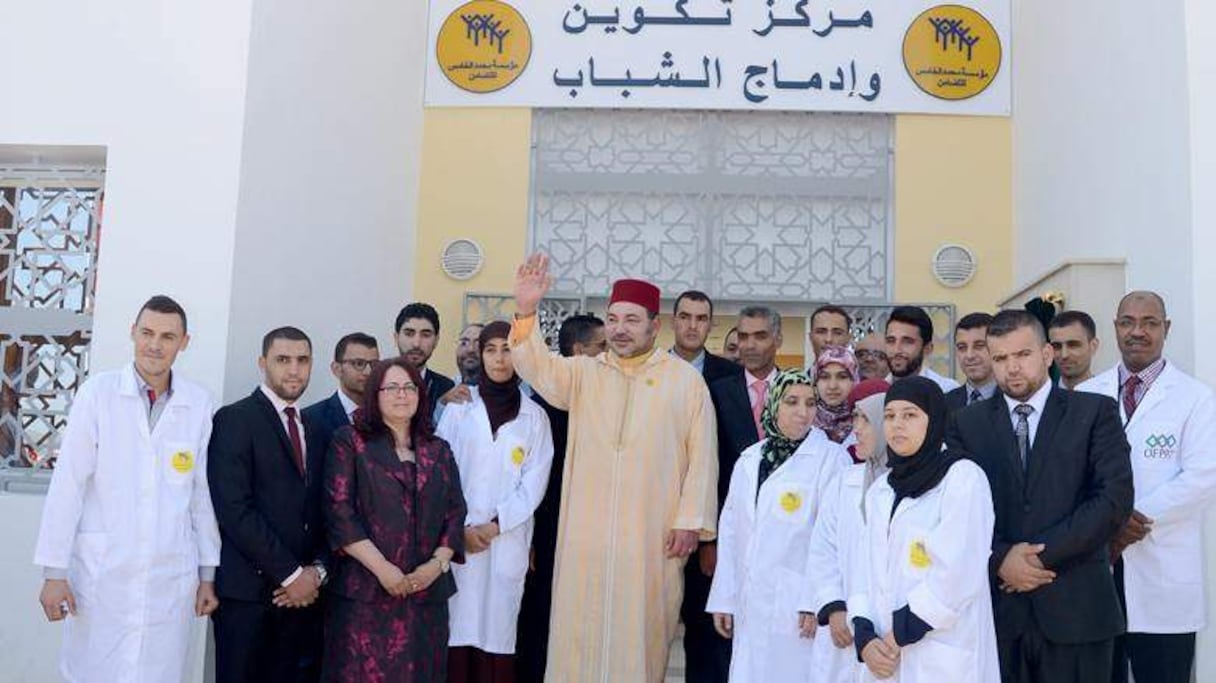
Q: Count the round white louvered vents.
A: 2